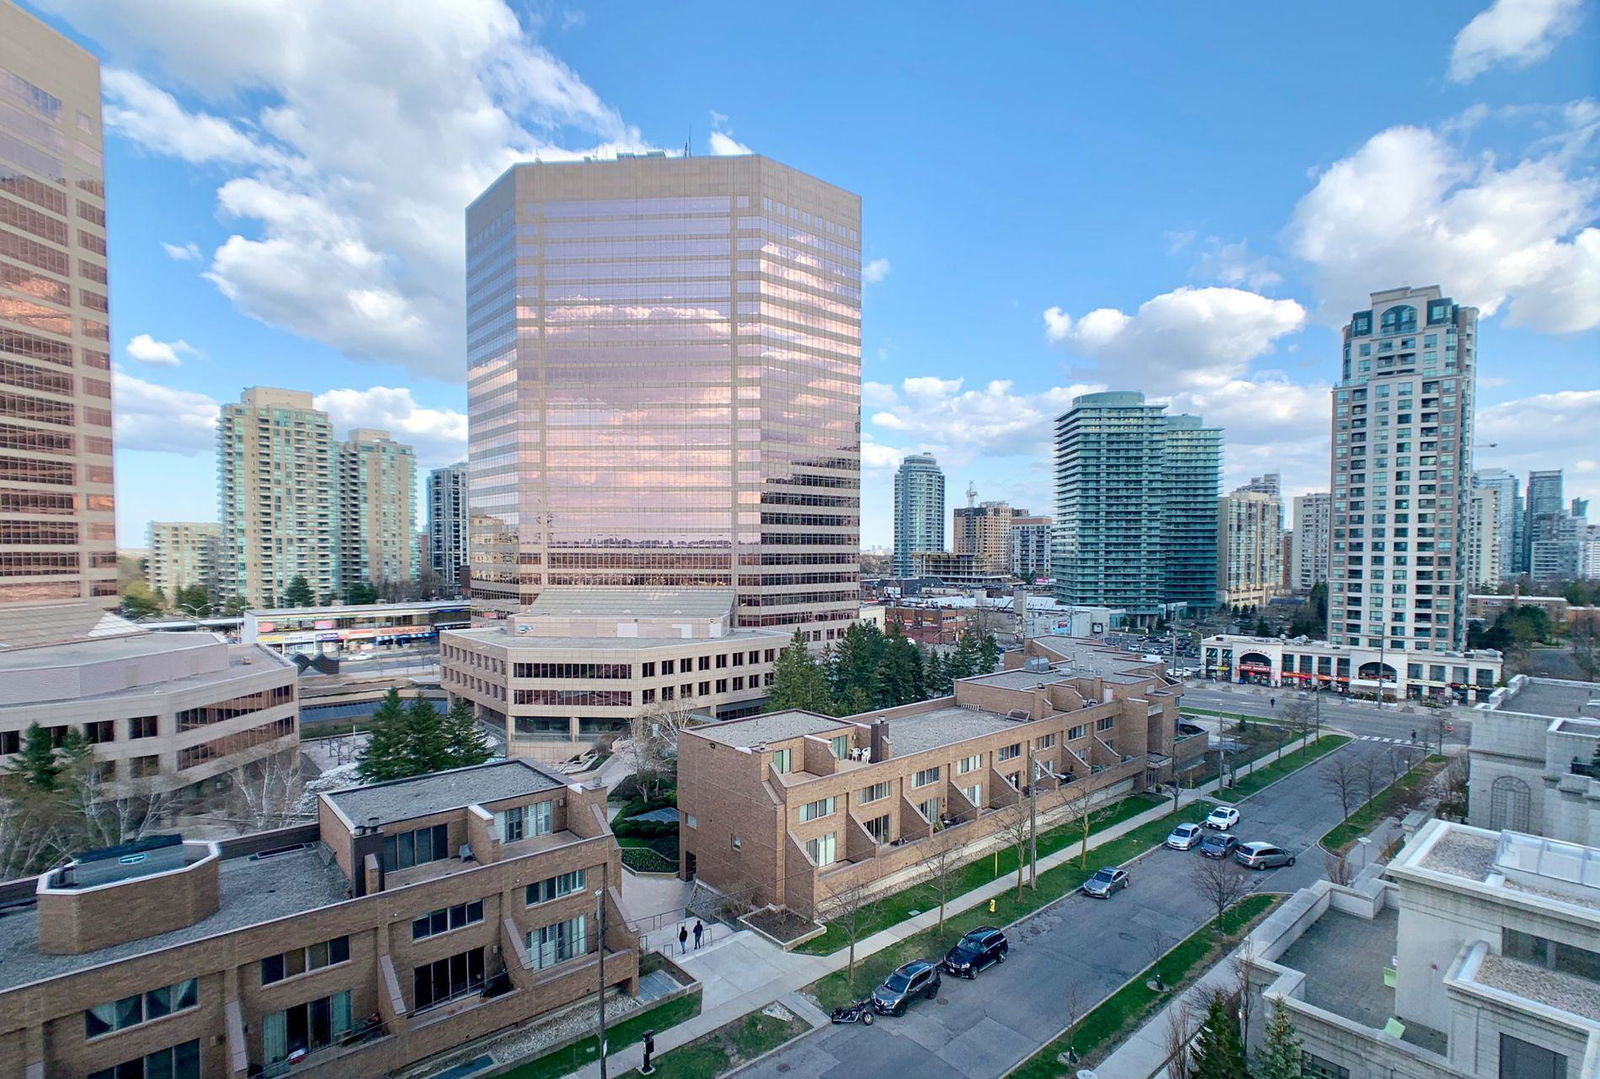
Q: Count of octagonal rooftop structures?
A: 1